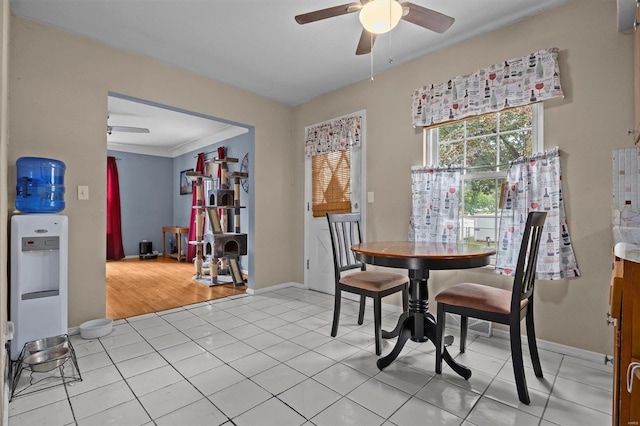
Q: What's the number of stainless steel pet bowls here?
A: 2